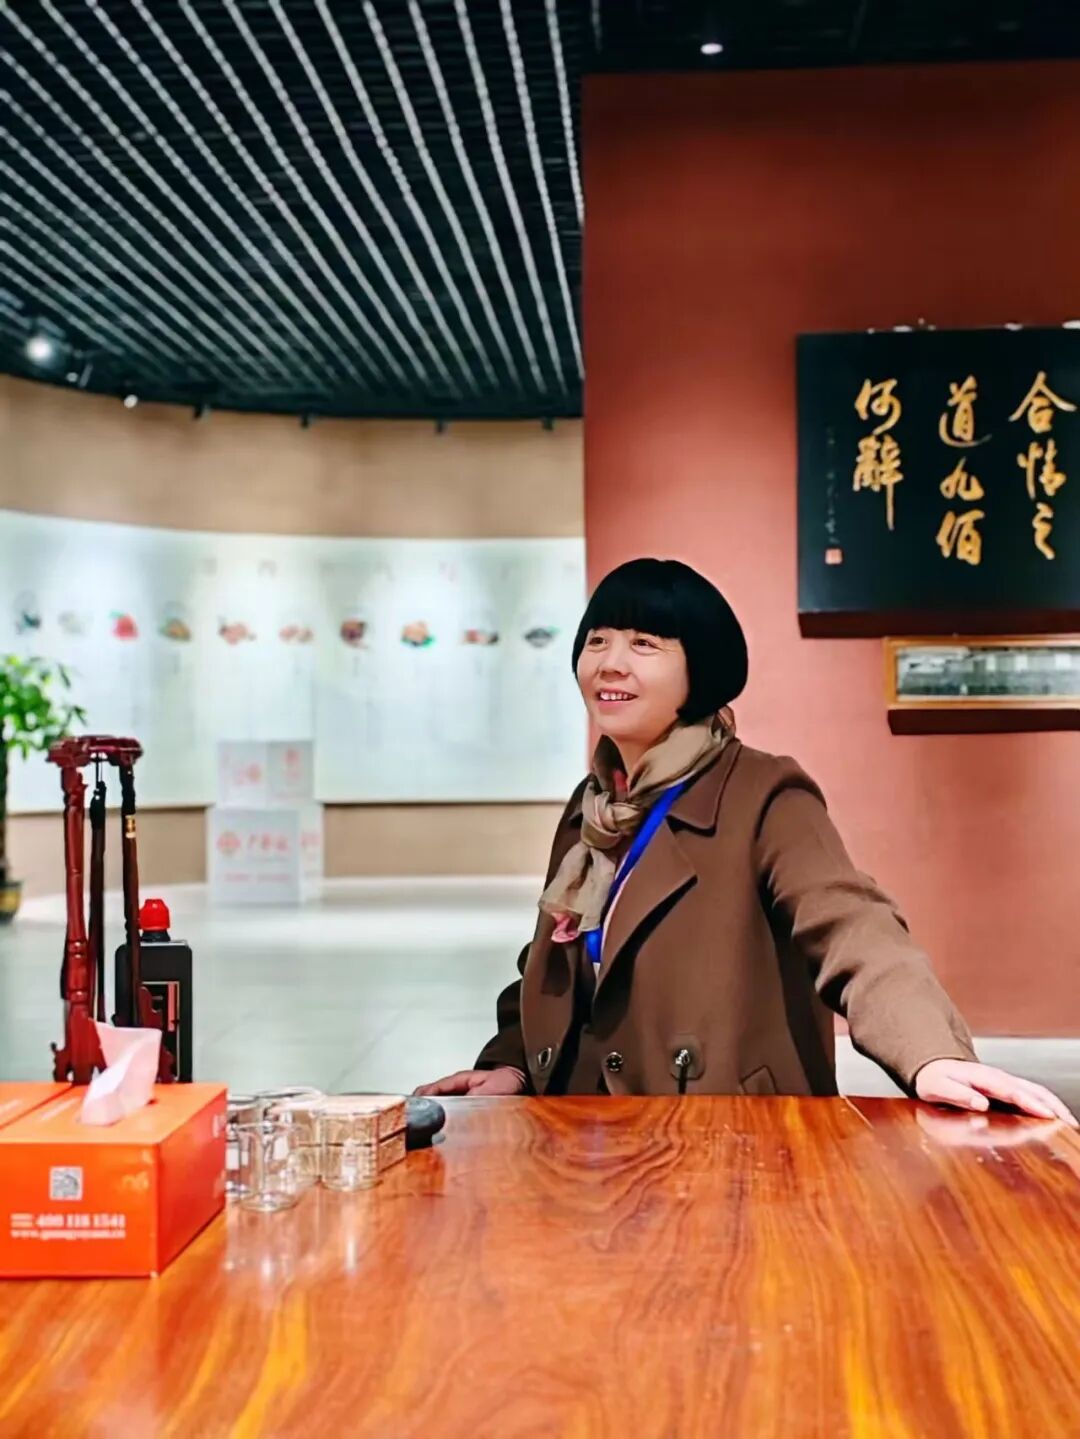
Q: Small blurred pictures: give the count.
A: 10